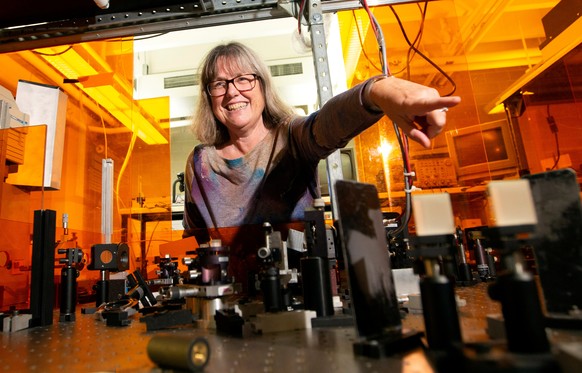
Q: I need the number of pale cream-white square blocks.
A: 2